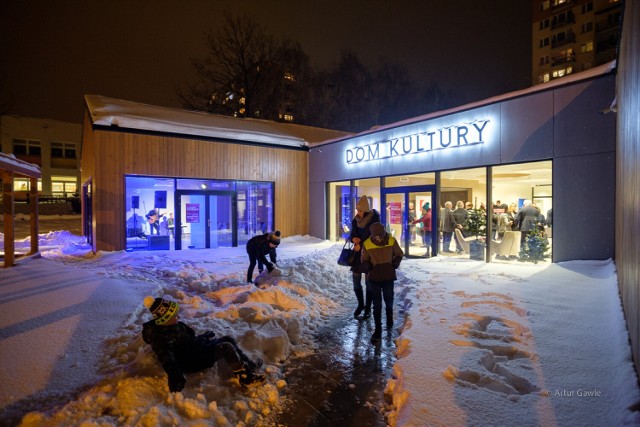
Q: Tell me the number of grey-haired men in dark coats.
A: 3